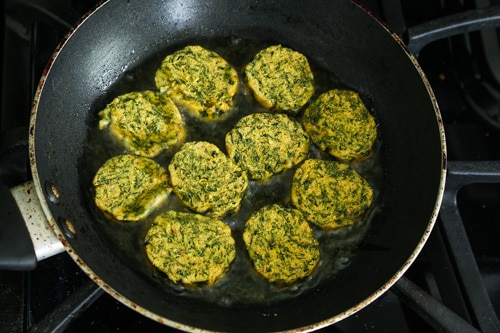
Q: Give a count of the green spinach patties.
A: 10